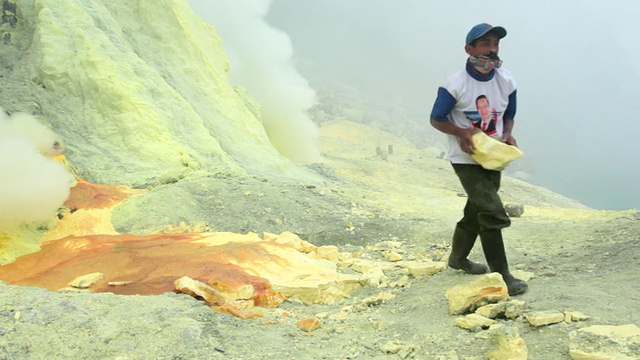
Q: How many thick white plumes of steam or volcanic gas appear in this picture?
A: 2